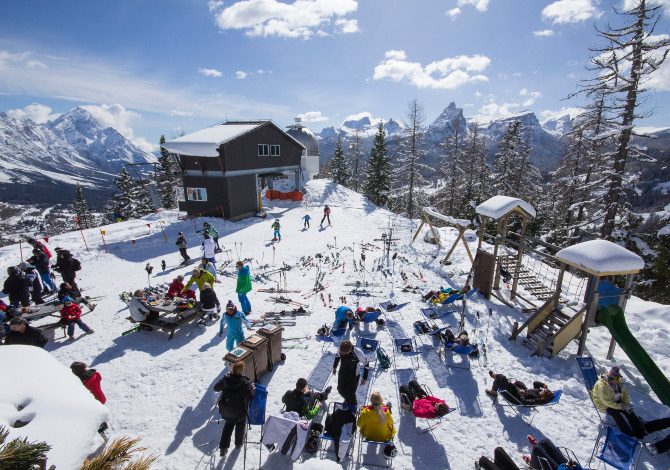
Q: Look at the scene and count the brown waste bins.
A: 3